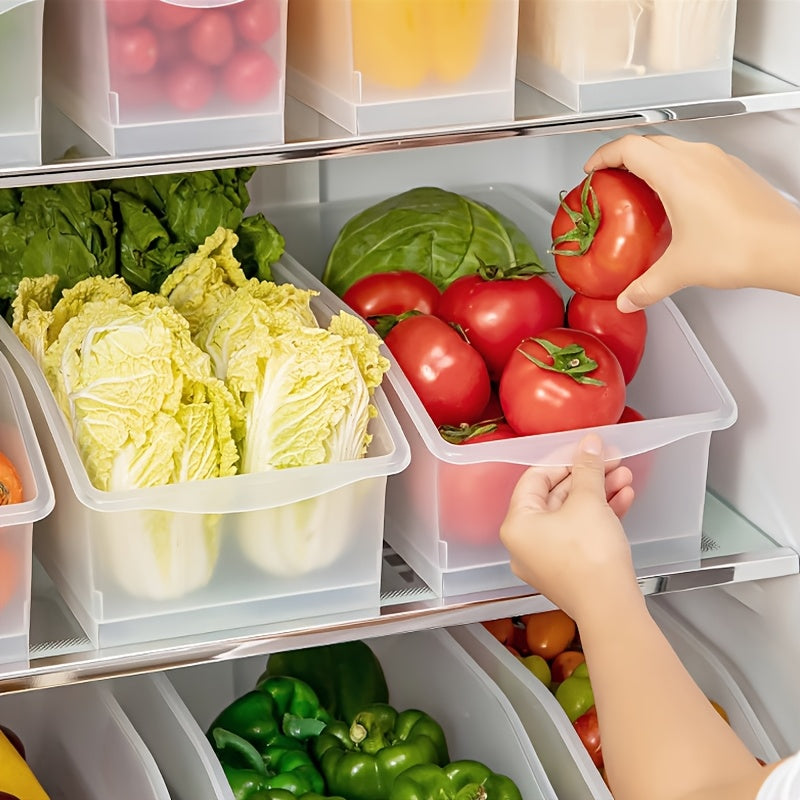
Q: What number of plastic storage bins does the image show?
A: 10